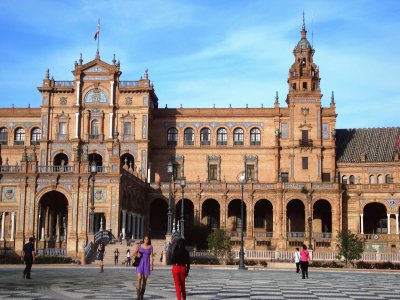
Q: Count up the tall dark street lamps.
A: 4